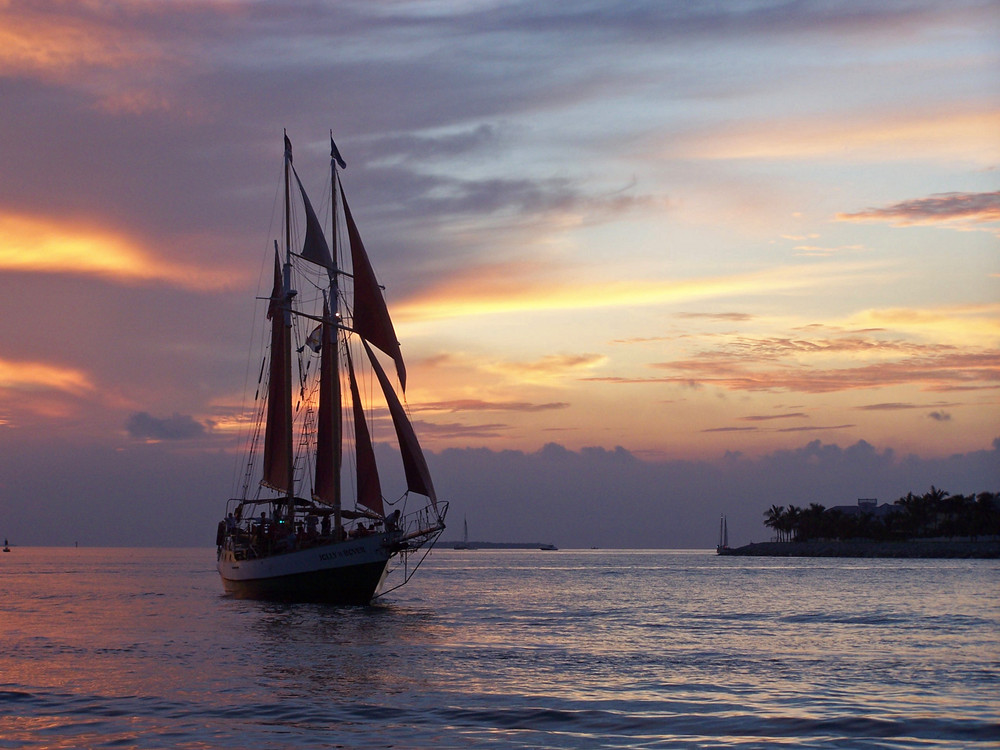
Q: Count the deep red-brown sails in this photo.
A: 5